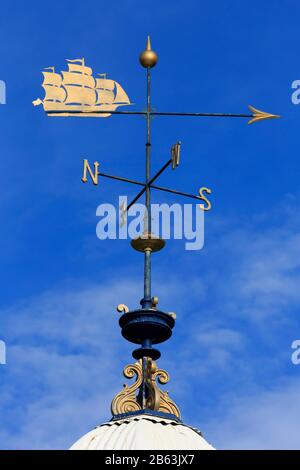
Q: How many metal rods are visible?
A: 4